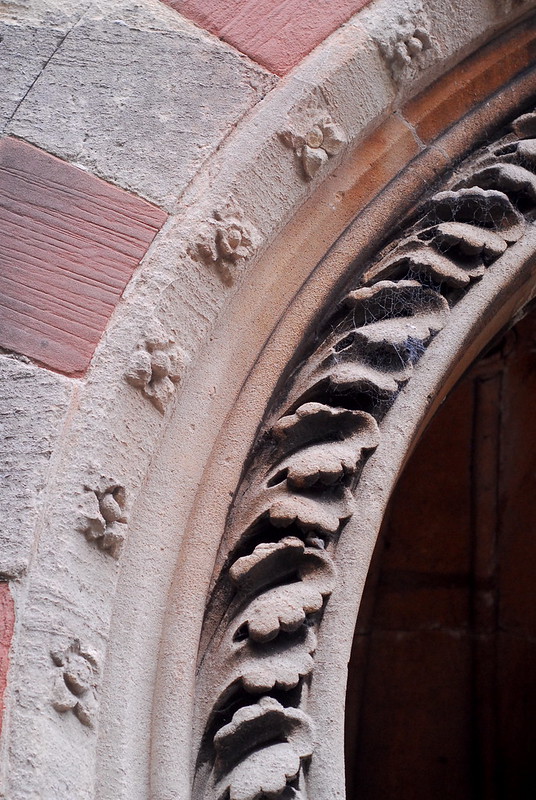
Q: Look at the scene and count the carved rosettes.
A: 6